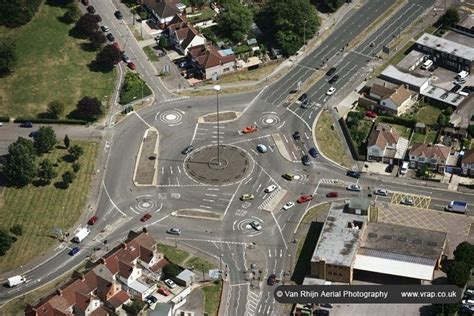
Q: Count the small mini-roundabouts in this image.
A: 5